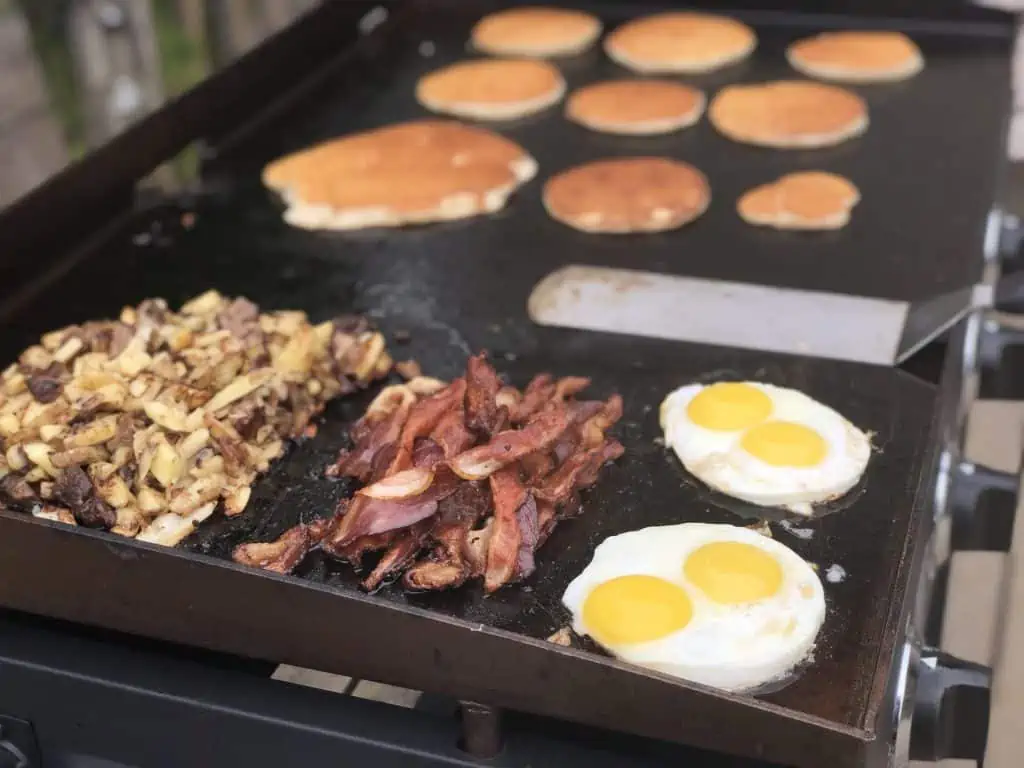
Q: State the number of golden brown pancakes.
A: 9